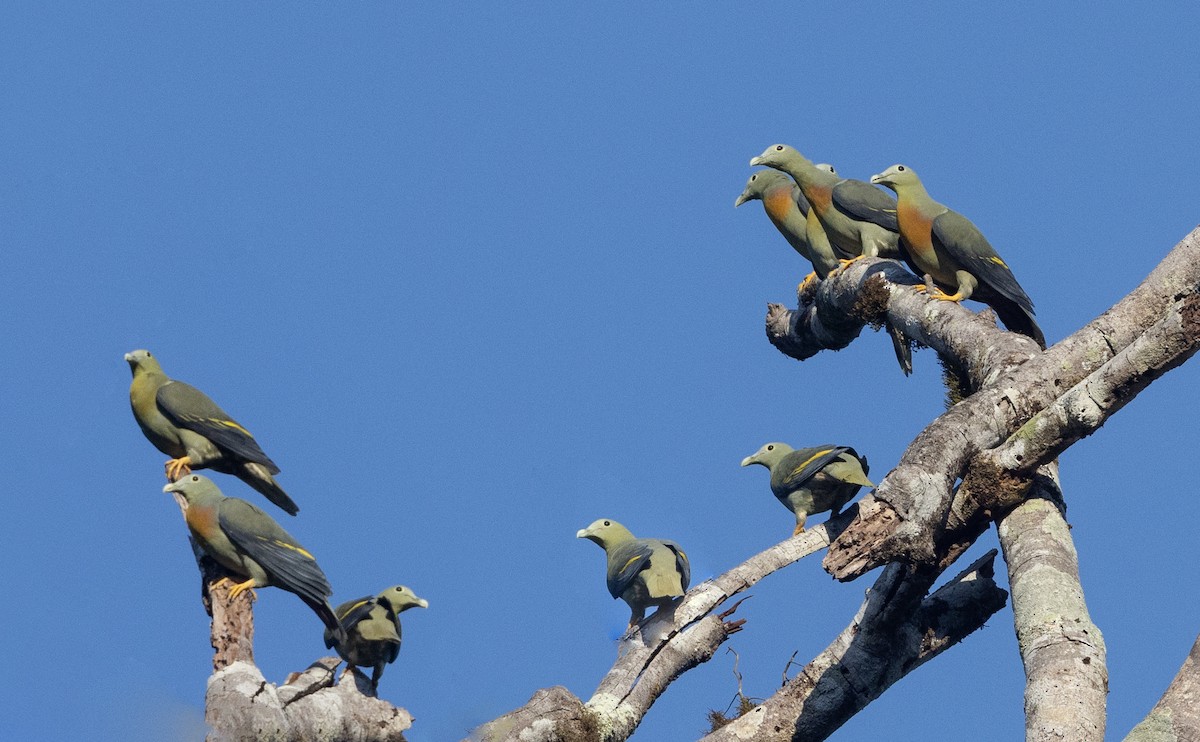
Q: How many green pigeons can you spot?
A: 9